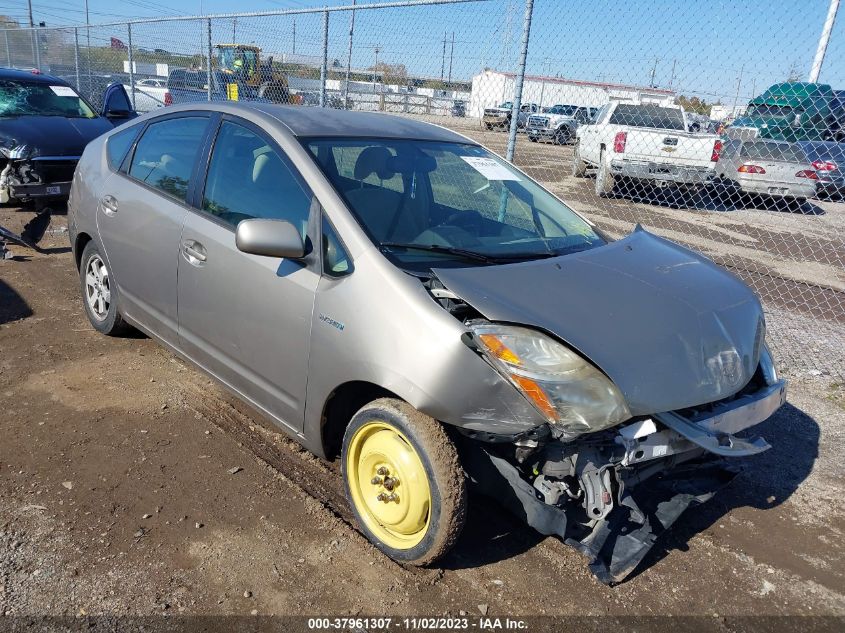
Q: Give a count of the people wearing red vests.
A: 0